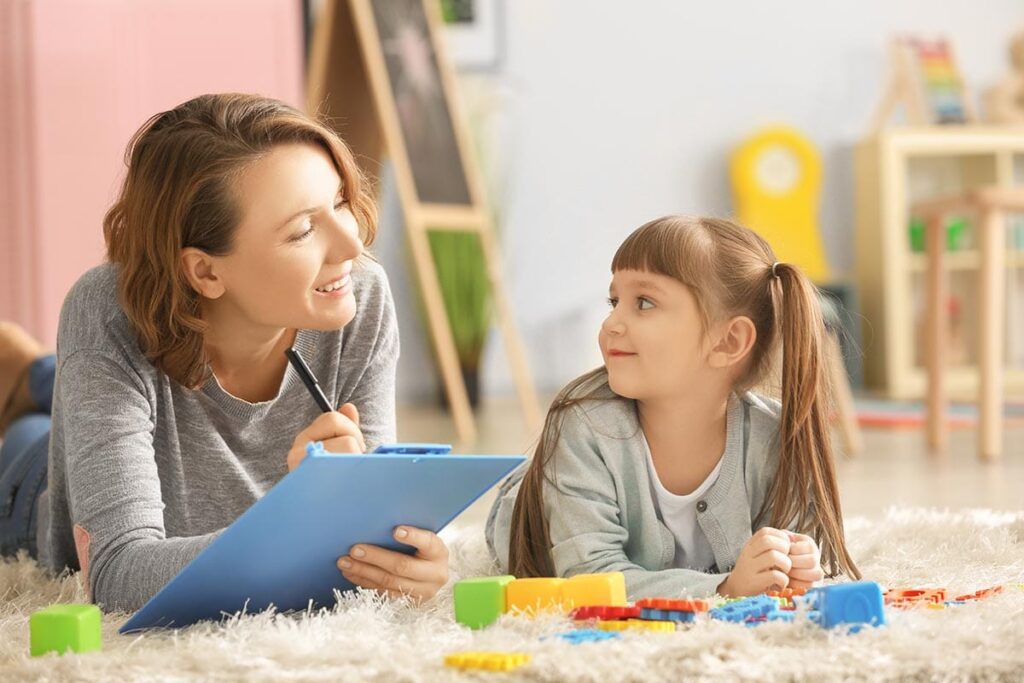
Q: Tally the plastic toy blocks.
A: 5